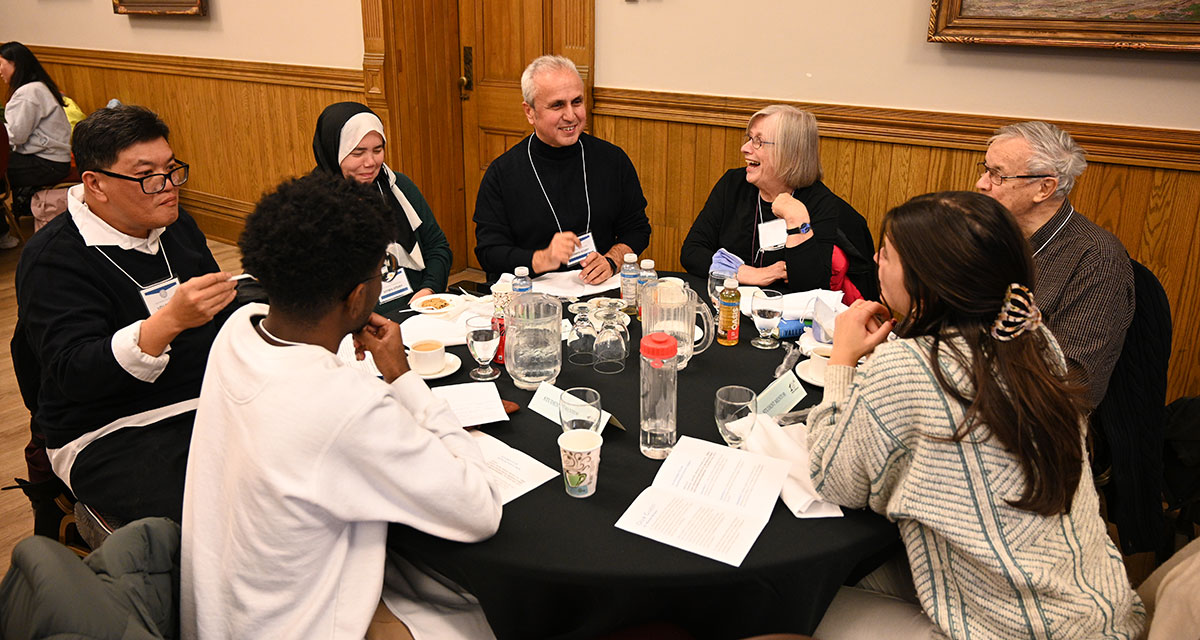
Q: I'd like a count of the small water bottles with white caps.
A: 3